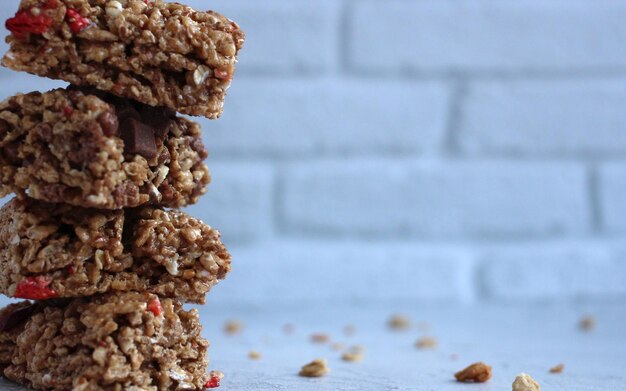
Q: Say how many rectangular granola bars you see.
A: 4